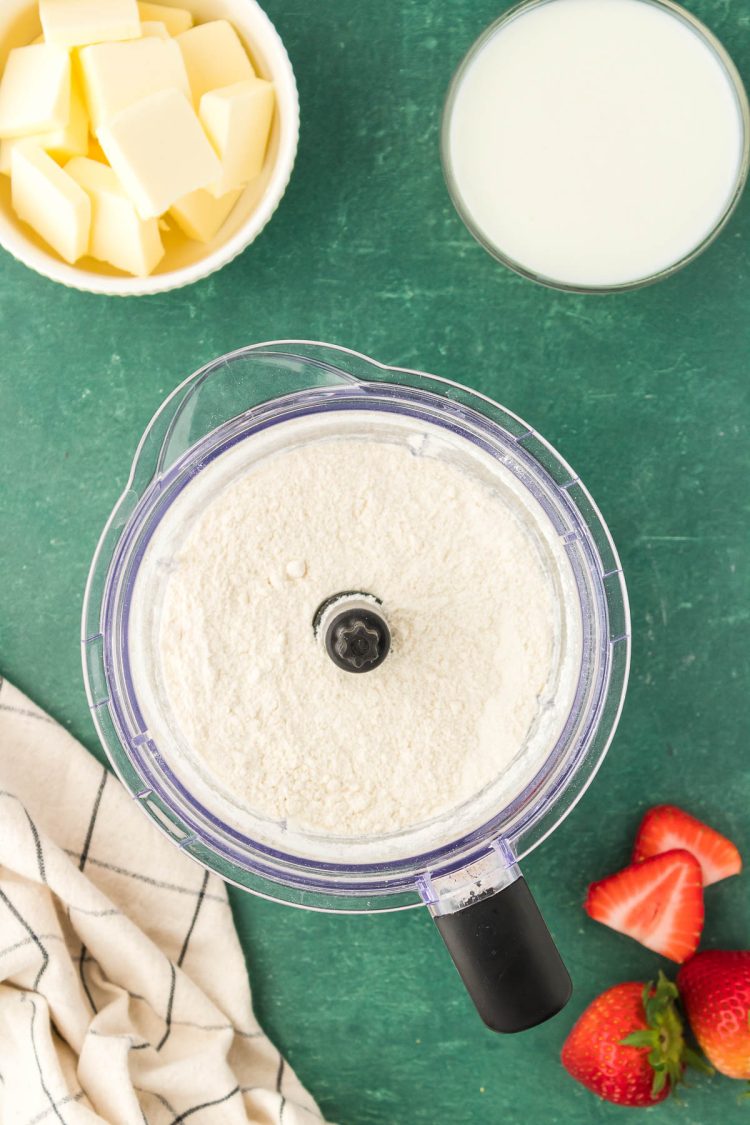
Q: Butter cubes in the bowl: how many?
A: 12